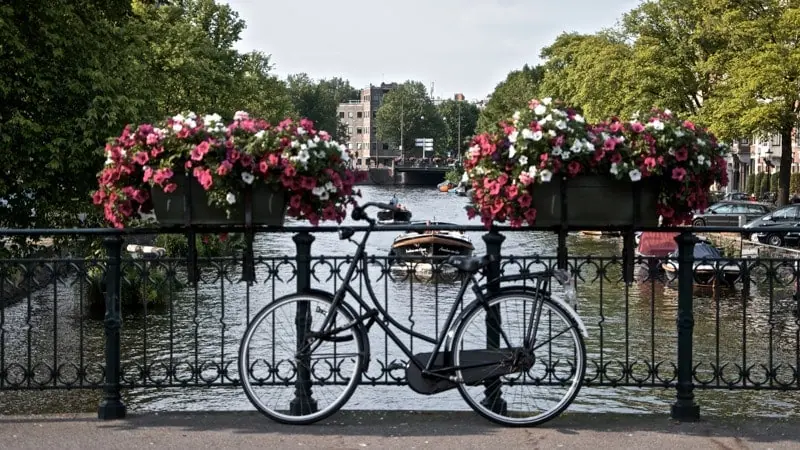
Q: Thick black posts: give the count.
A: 4